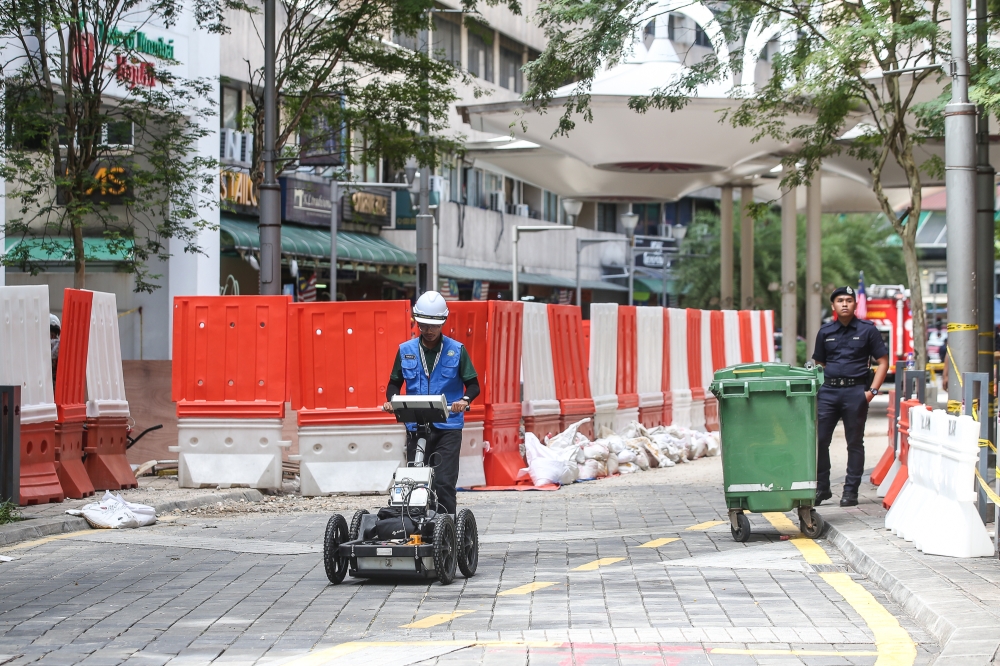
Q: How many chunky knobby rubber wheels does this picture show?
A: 4